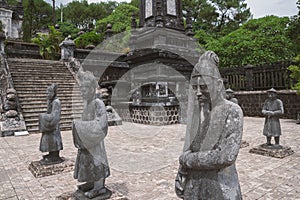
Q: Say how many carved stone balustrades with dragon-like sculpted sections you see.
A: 2